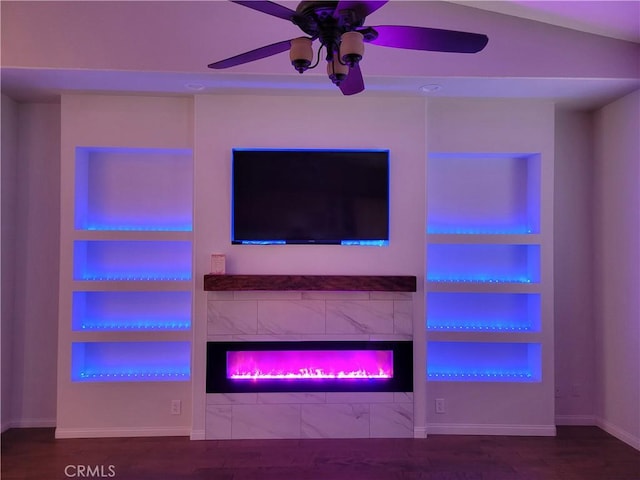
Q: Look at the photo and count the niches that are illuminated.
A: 8